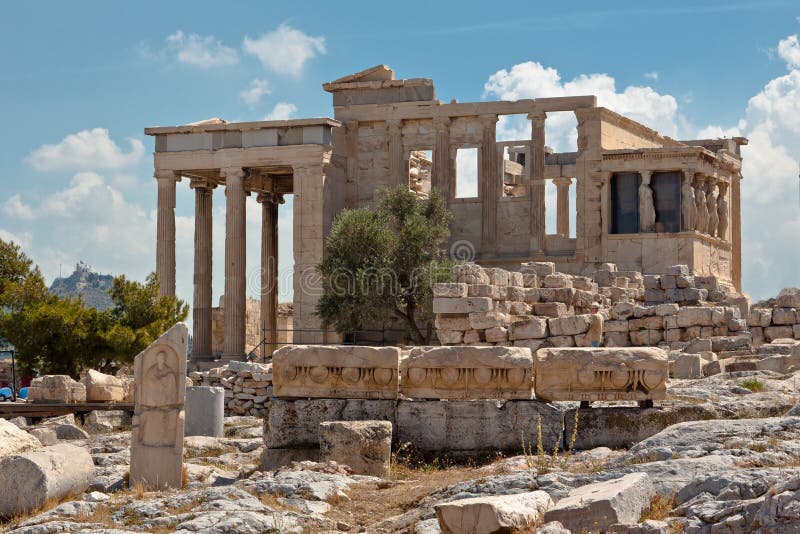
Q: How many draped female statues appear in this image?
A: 5